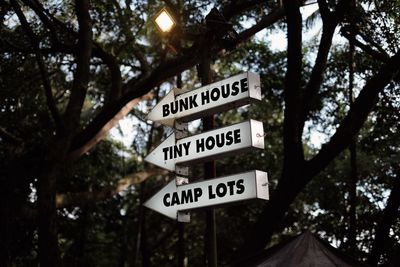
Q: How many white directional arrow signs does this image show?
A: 3